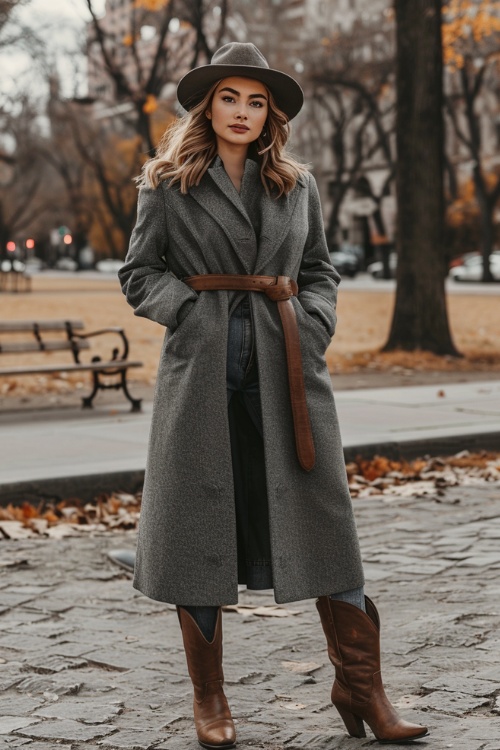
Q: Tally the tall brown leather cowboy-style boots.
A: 2